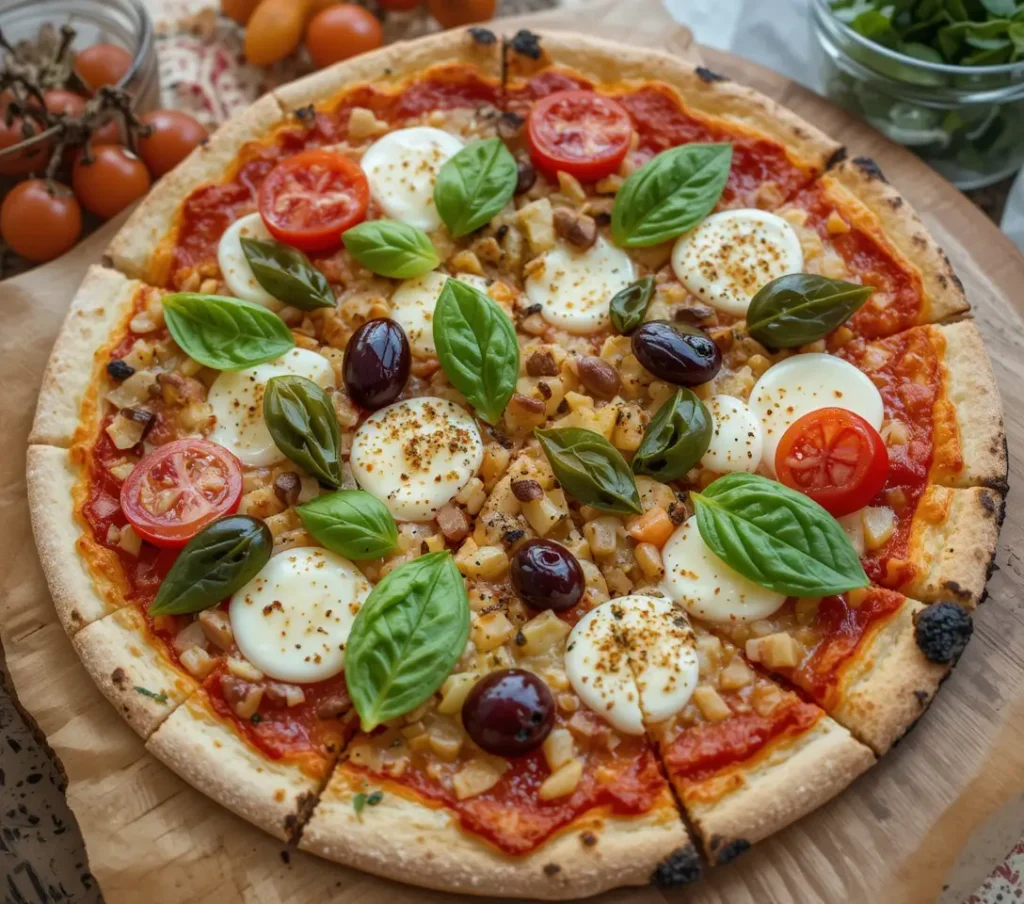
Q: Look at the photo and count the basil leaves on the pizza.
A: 15